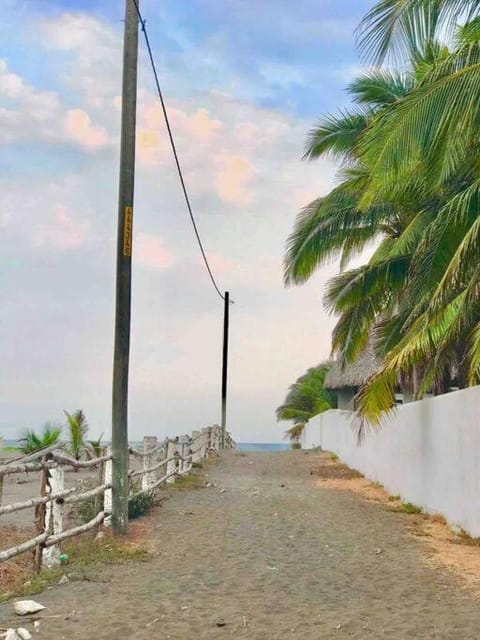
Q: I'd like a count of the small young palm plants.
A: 3